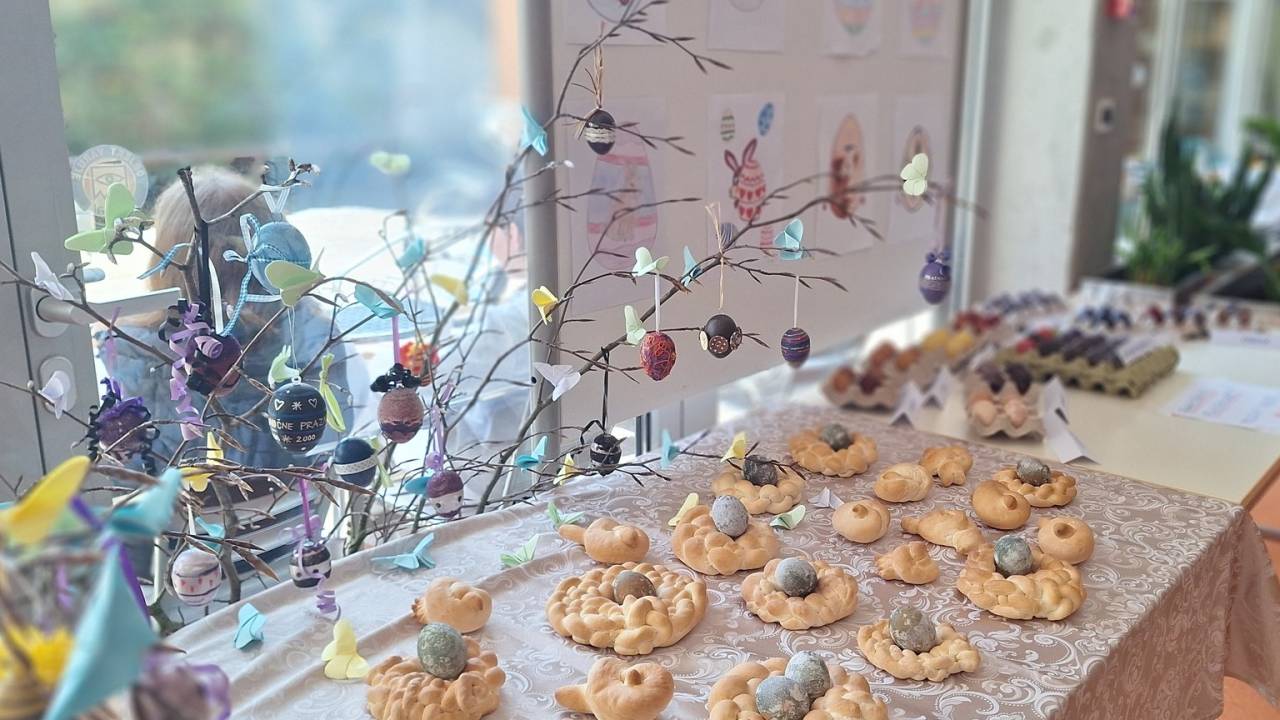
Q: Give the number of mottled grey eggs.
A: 11